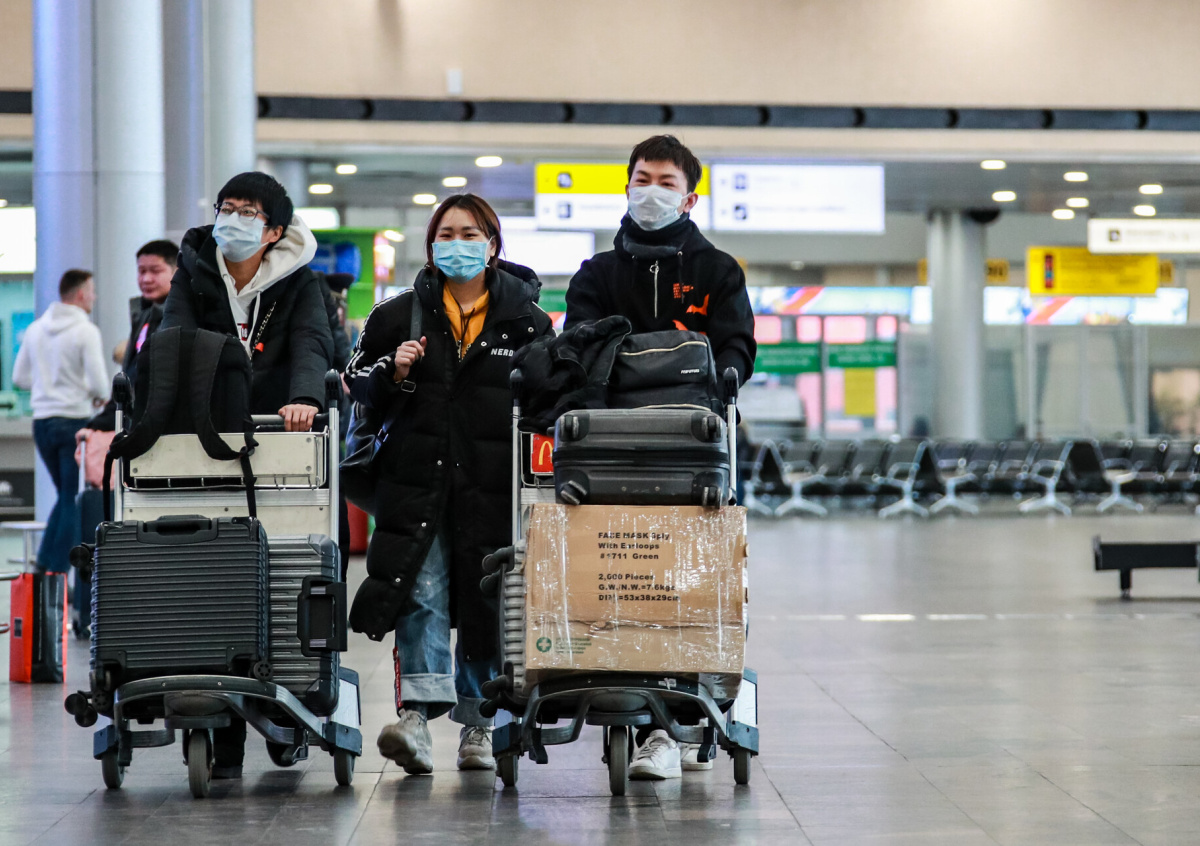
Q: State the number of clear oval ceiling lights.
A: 12